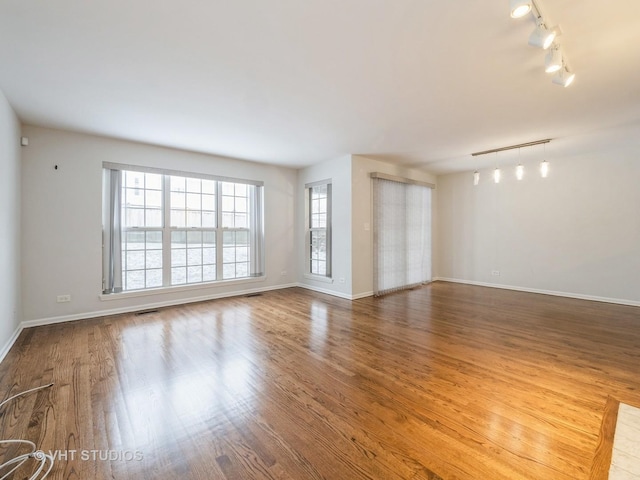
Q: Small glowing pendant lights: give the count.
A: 4